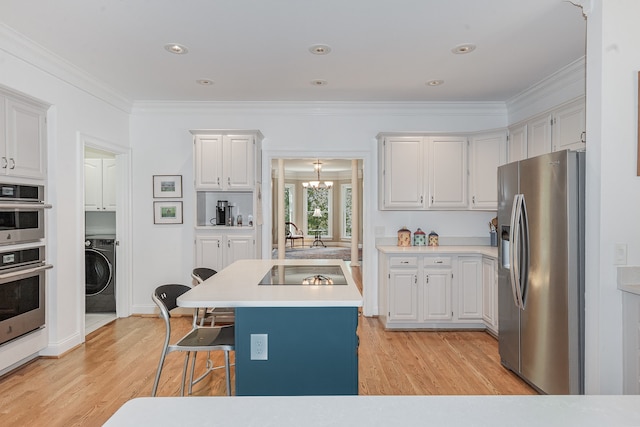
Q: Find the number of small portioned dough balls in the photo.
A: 0